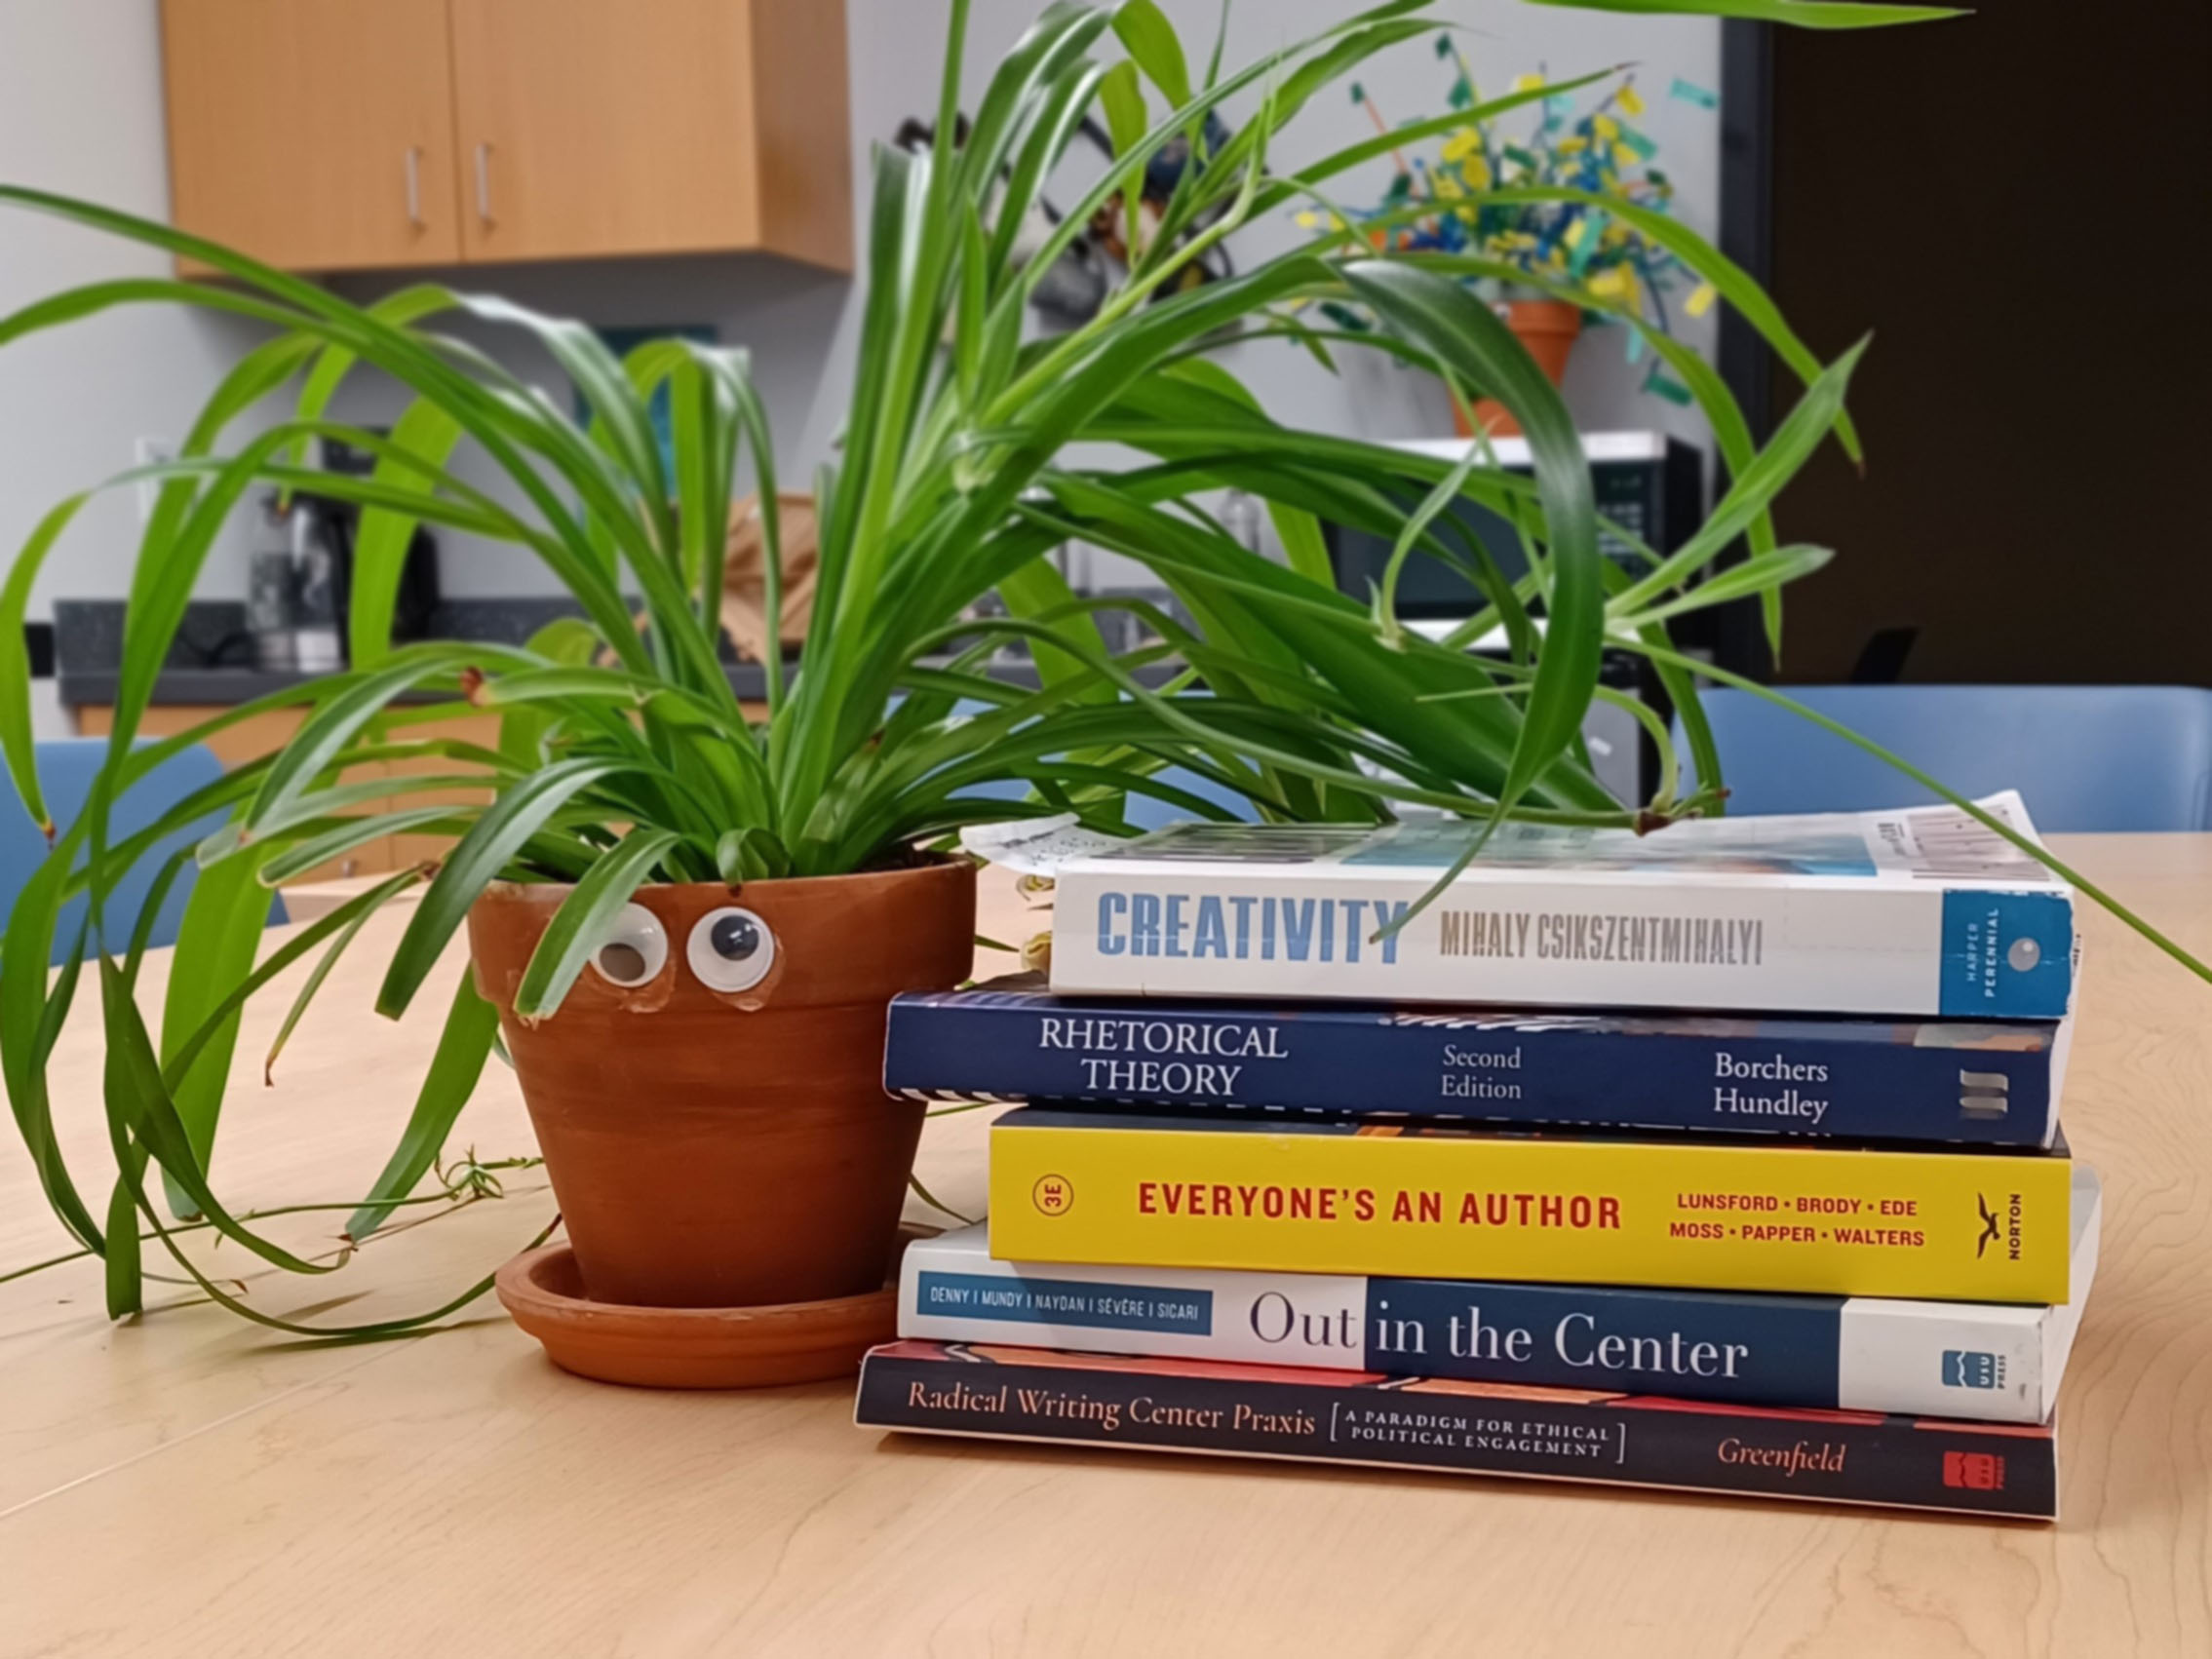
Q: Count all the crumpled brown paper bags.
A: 1